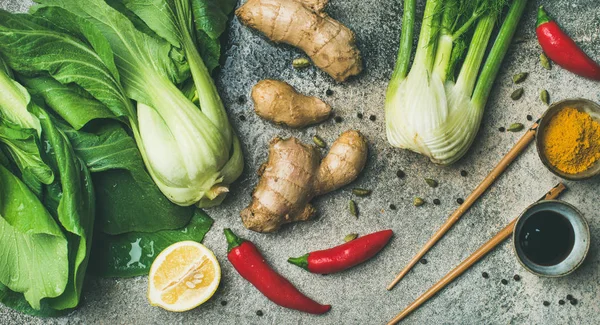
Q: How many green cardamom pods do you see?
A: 12